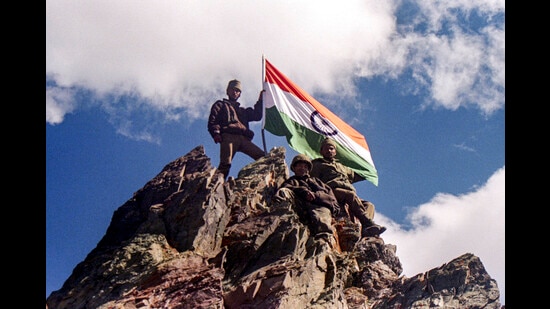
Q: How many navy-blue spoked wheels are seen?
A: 1